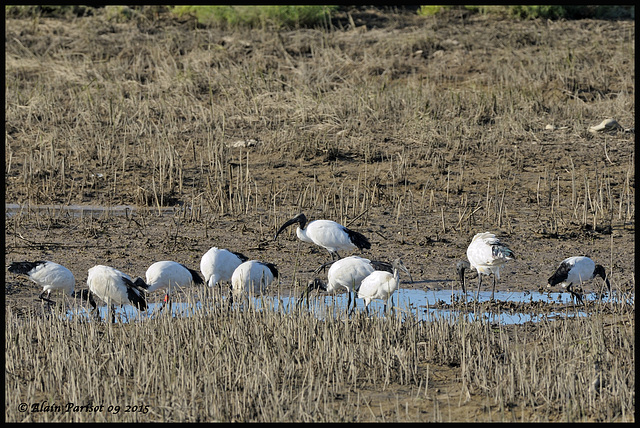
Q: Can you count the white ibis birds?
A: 10